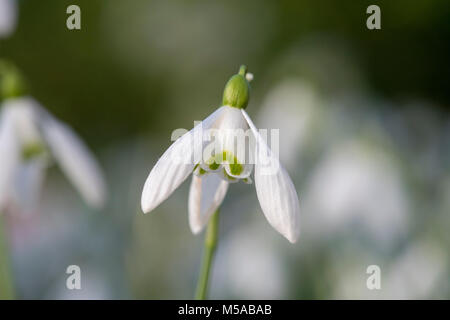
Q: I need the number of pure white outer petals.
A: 3